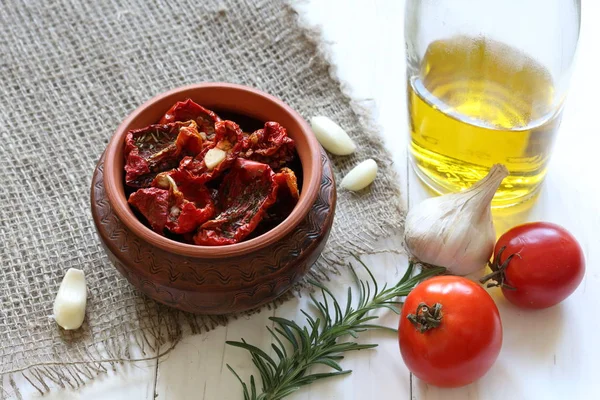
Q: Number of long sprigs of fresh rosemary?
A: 1